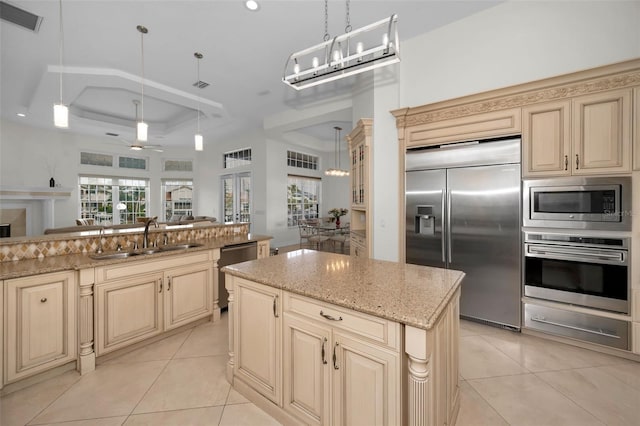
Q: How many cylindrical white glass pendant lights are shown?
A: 3